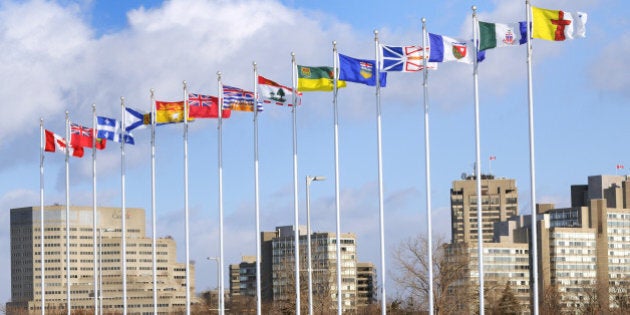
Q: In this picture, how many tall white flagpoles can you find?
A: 14